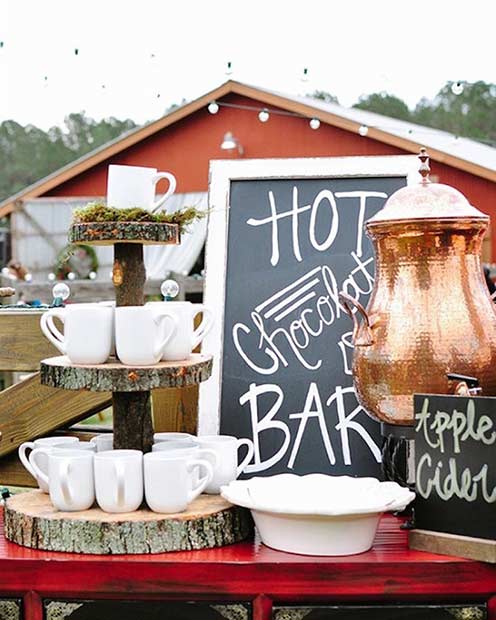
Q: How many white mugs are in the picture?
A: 15